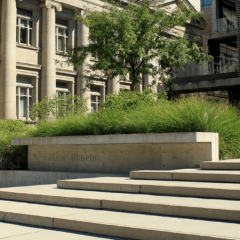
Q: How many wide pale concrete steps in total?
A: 5